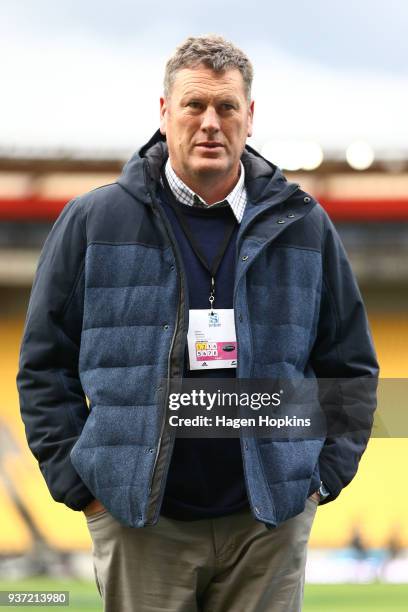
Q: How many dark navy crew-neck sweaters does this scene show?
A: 1